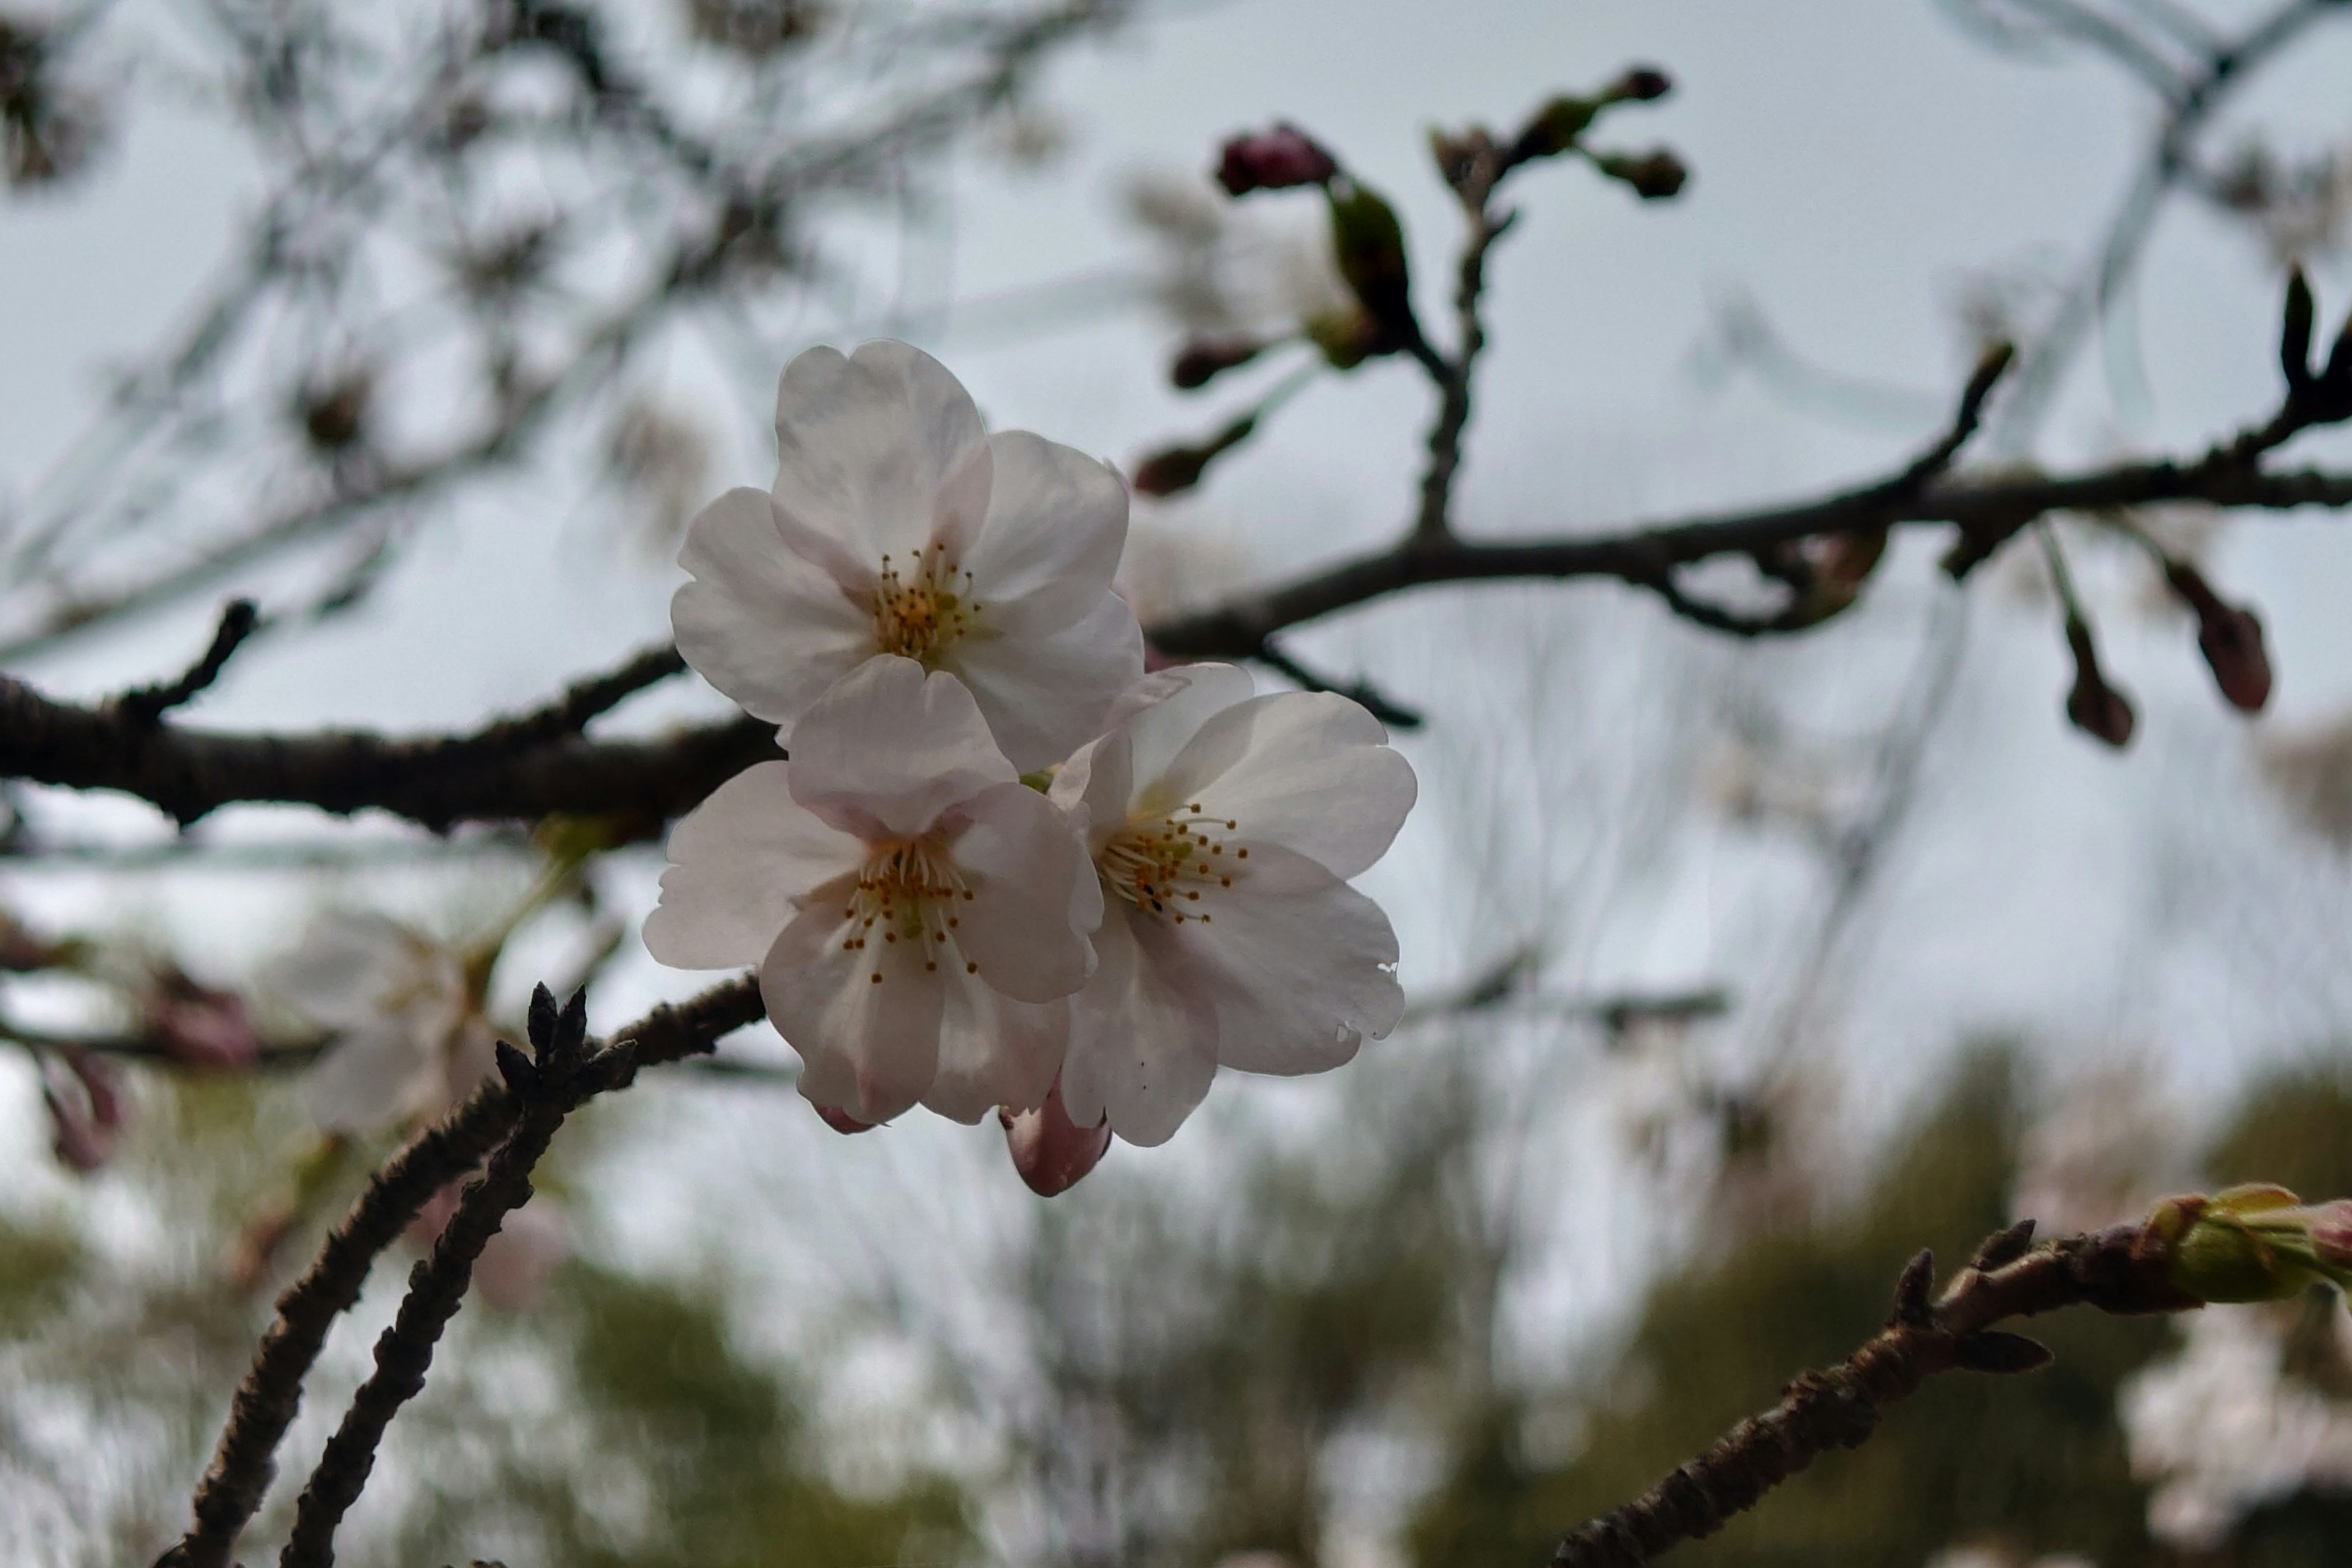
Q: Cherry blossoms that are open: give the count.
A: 3